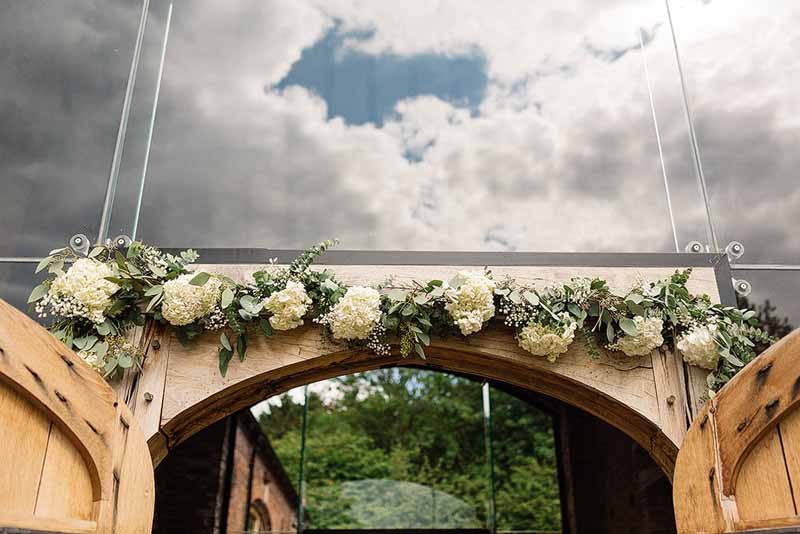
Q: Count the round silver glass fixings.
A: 5